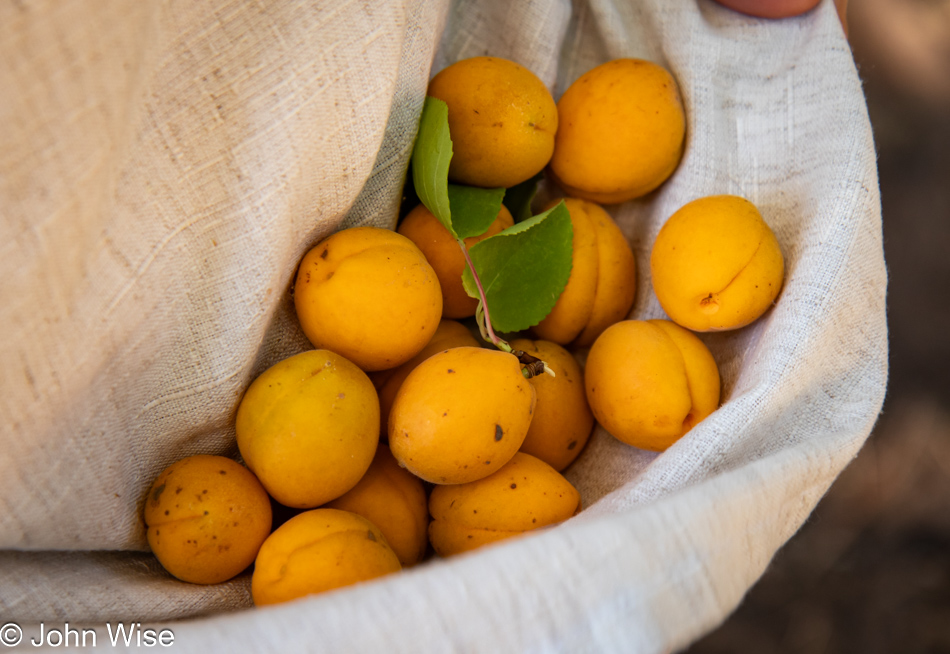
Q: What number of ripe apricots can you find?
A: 15